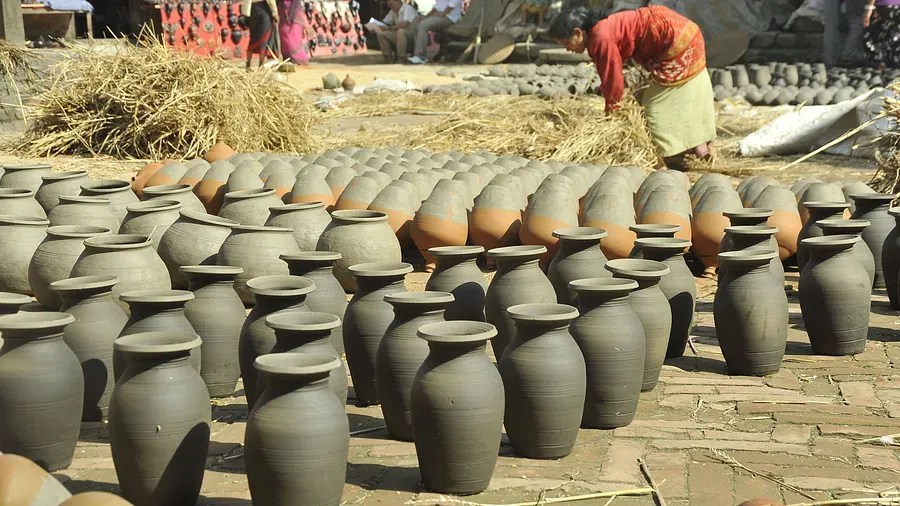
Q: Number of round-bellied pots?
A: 15